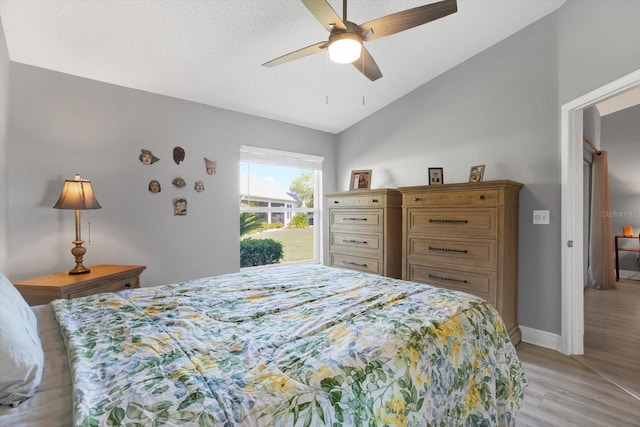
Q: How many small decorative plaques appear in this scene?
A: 7